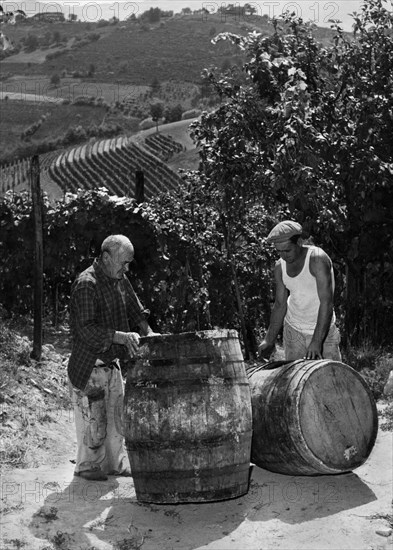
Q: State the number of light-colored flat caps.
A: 1